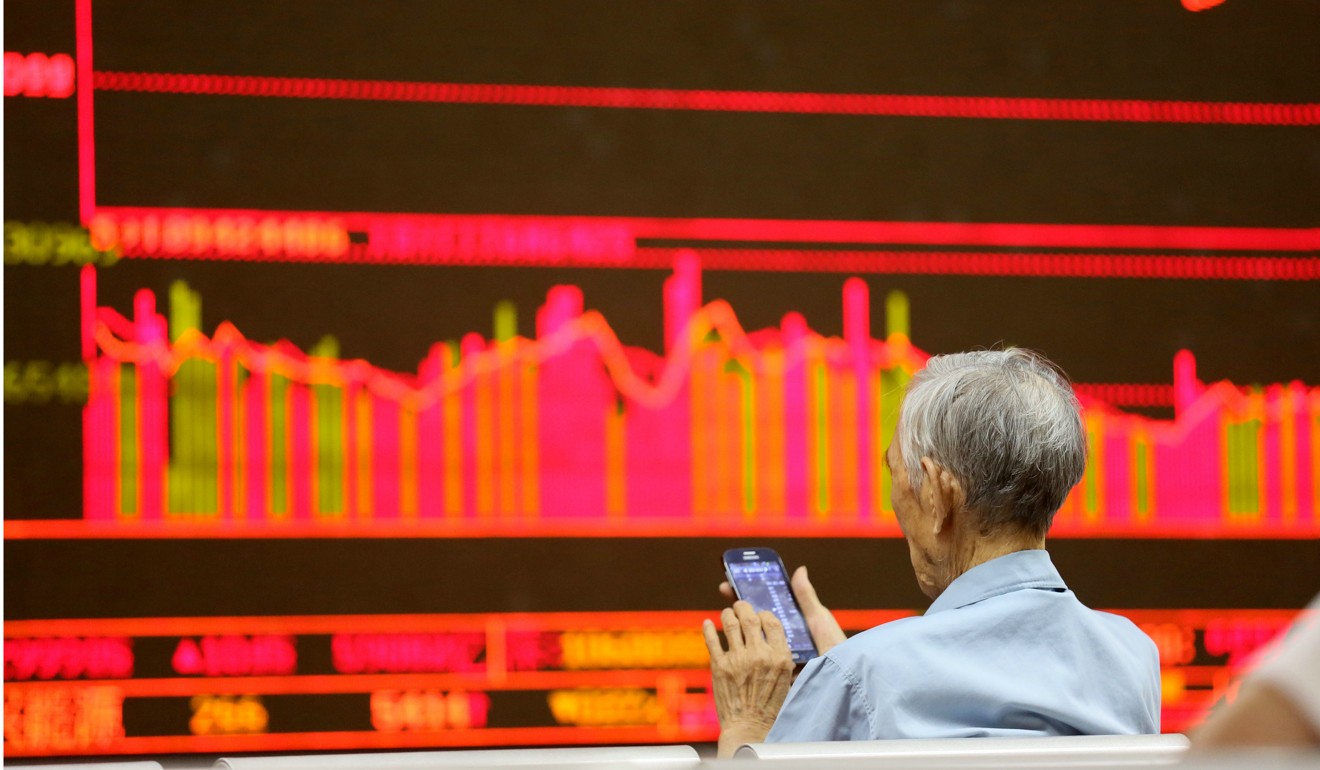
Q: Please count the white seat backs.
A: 3